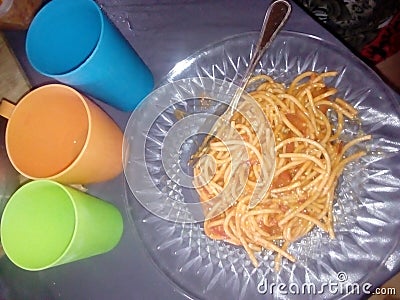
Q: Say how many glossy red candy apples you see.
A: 0